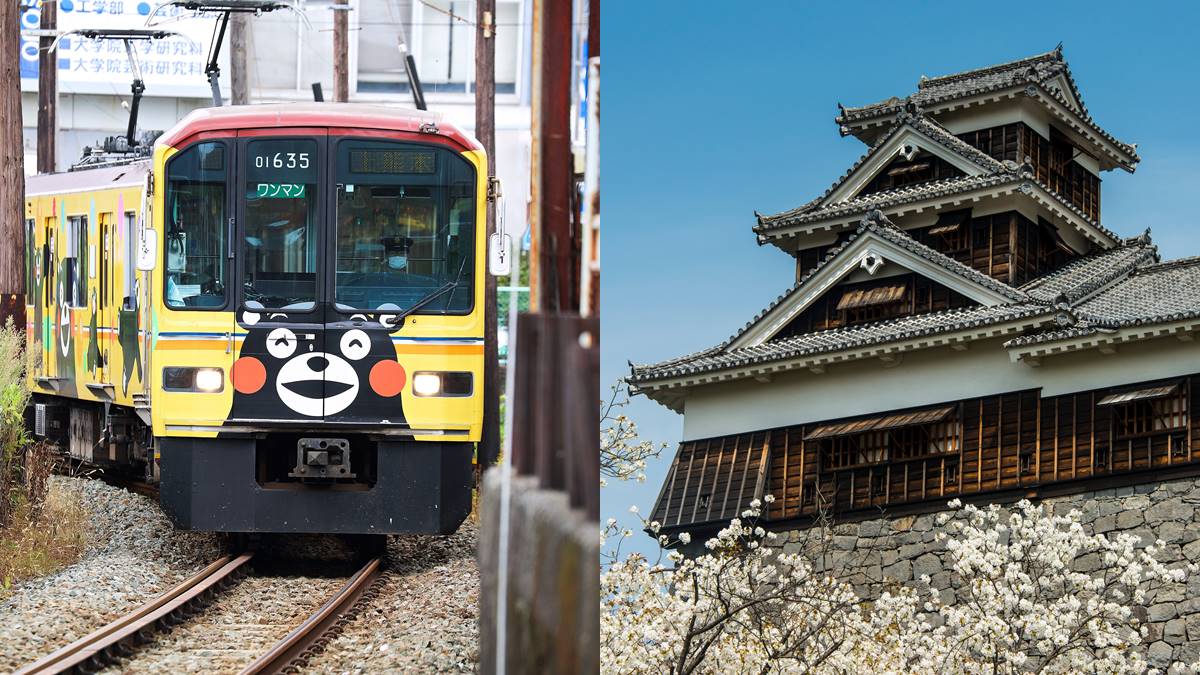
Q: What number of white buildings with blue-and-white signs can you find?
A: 1